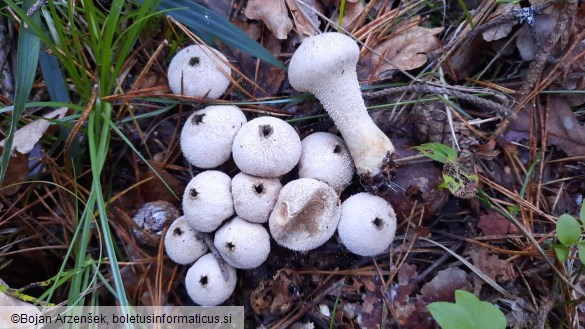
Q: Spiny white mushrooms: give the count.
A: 12